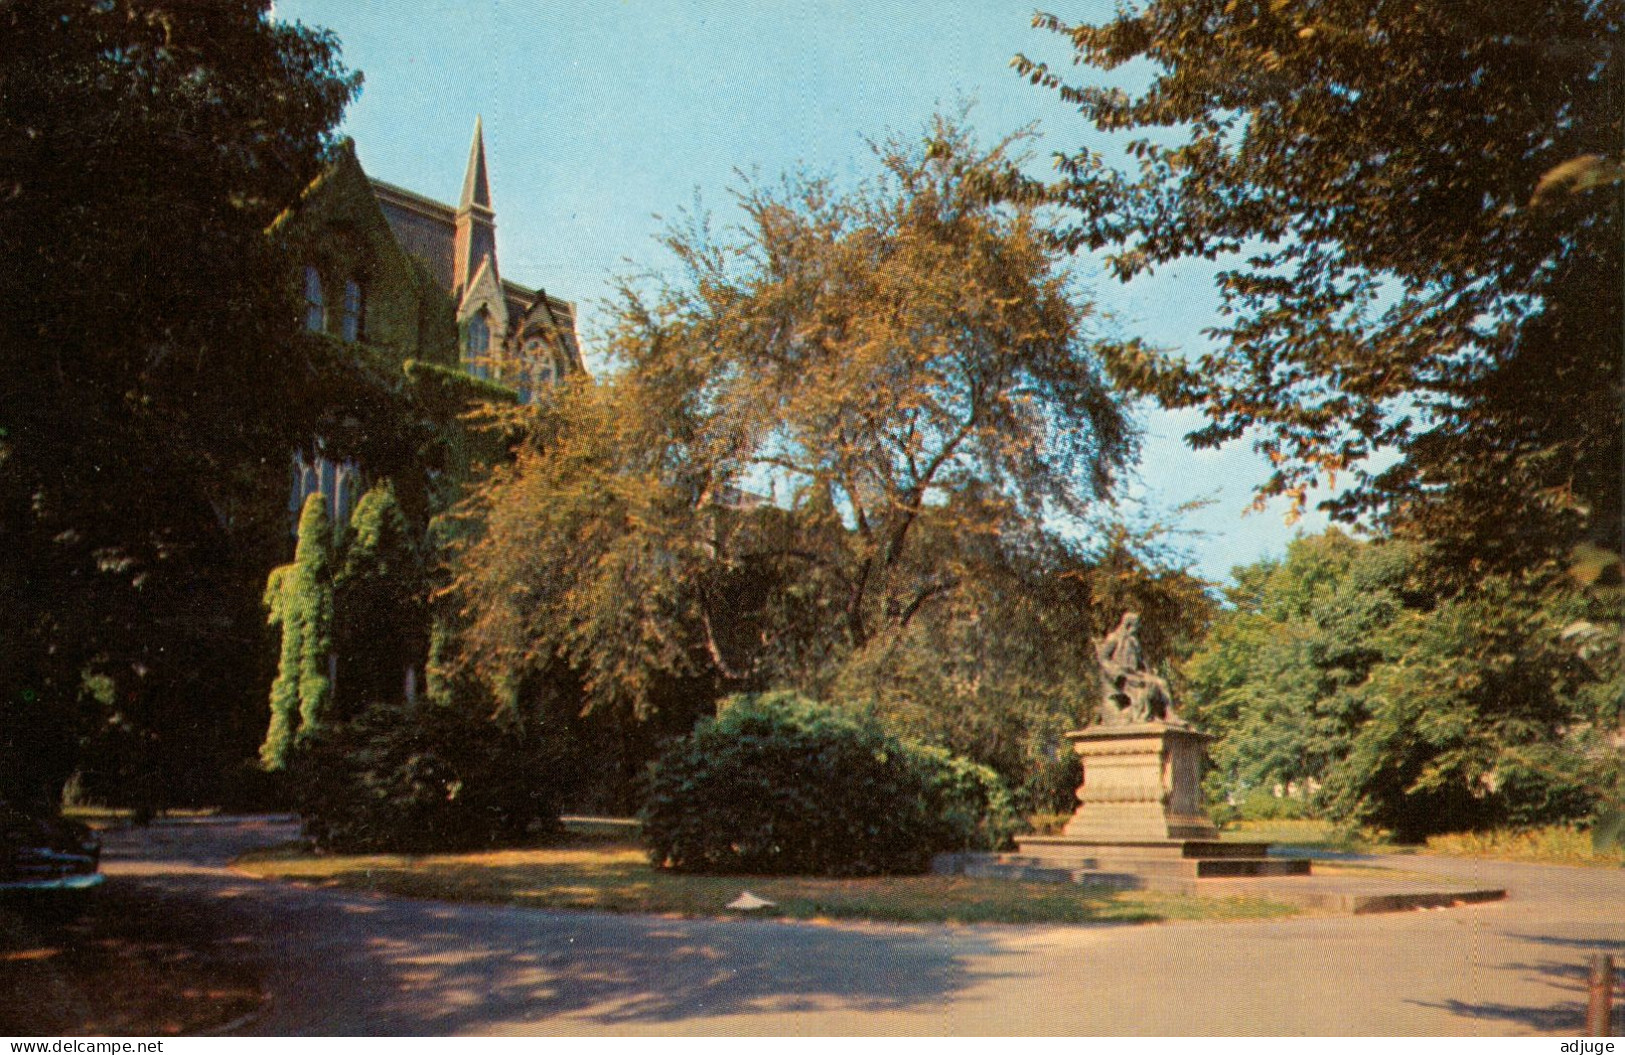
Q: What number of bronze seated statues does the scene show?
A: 1